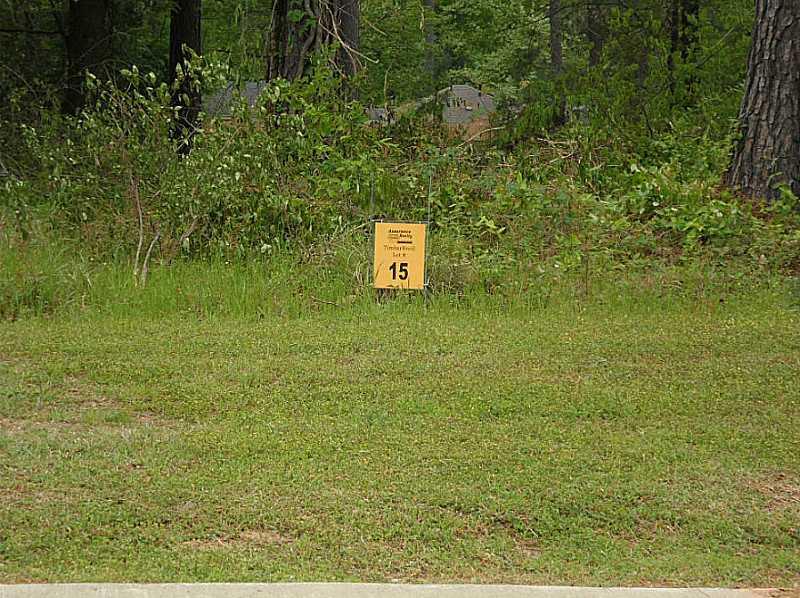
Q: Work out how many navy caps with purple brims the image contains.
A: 0